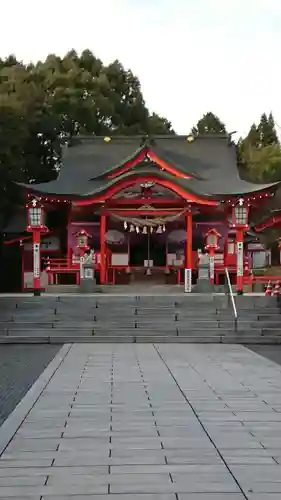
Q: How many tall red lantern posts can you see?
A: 2